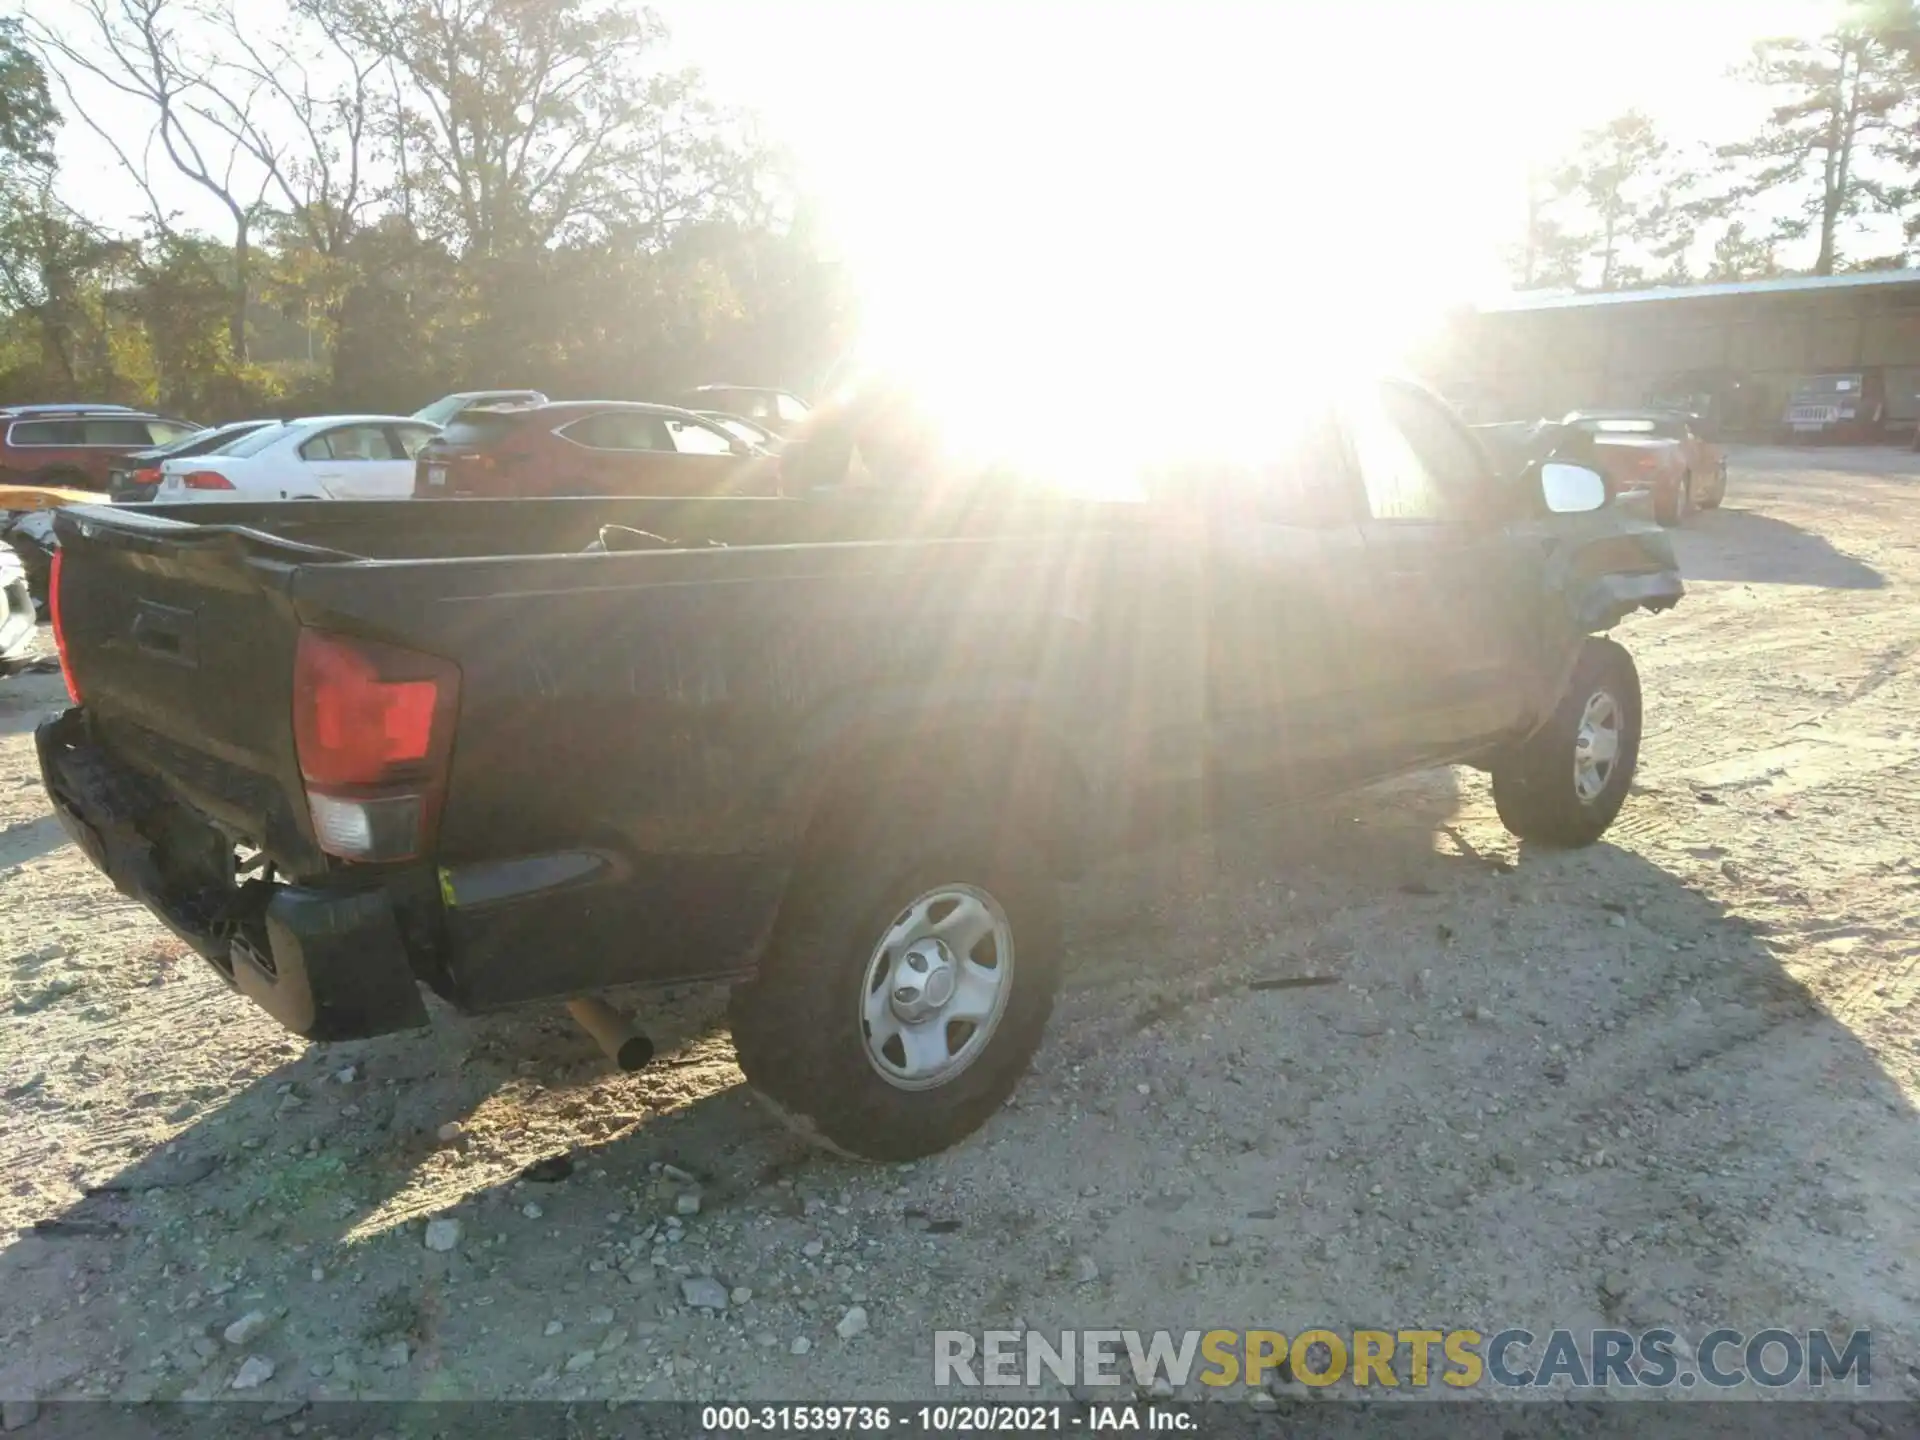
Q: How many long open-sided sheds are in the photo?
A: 1